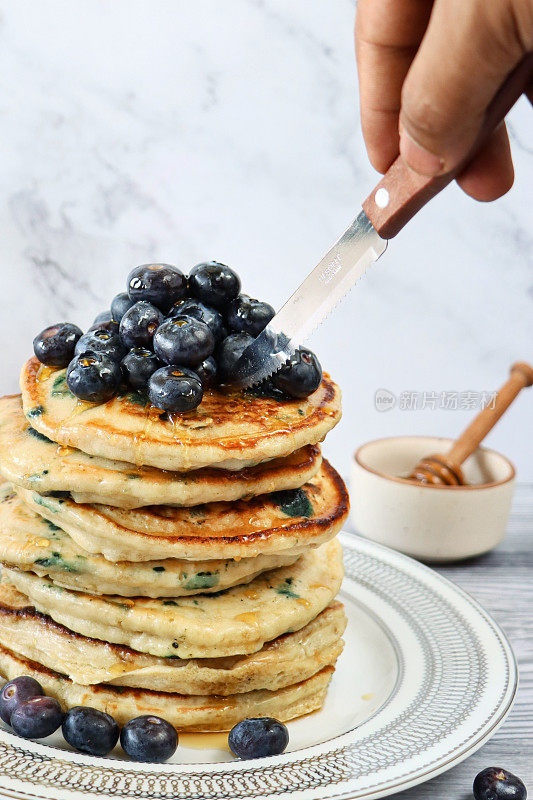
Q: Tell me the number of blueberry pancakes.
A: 7